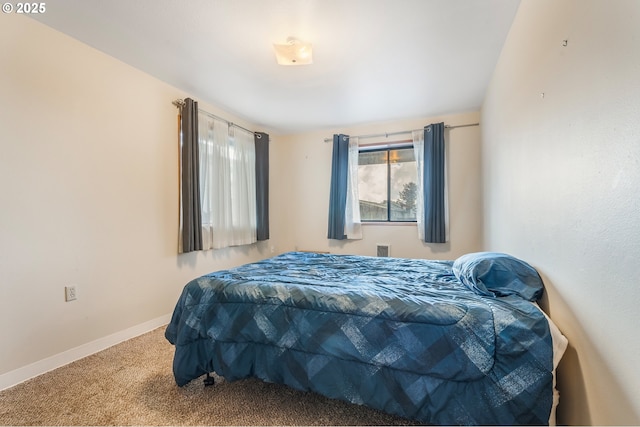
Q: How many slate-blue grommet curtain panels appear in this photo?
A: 2